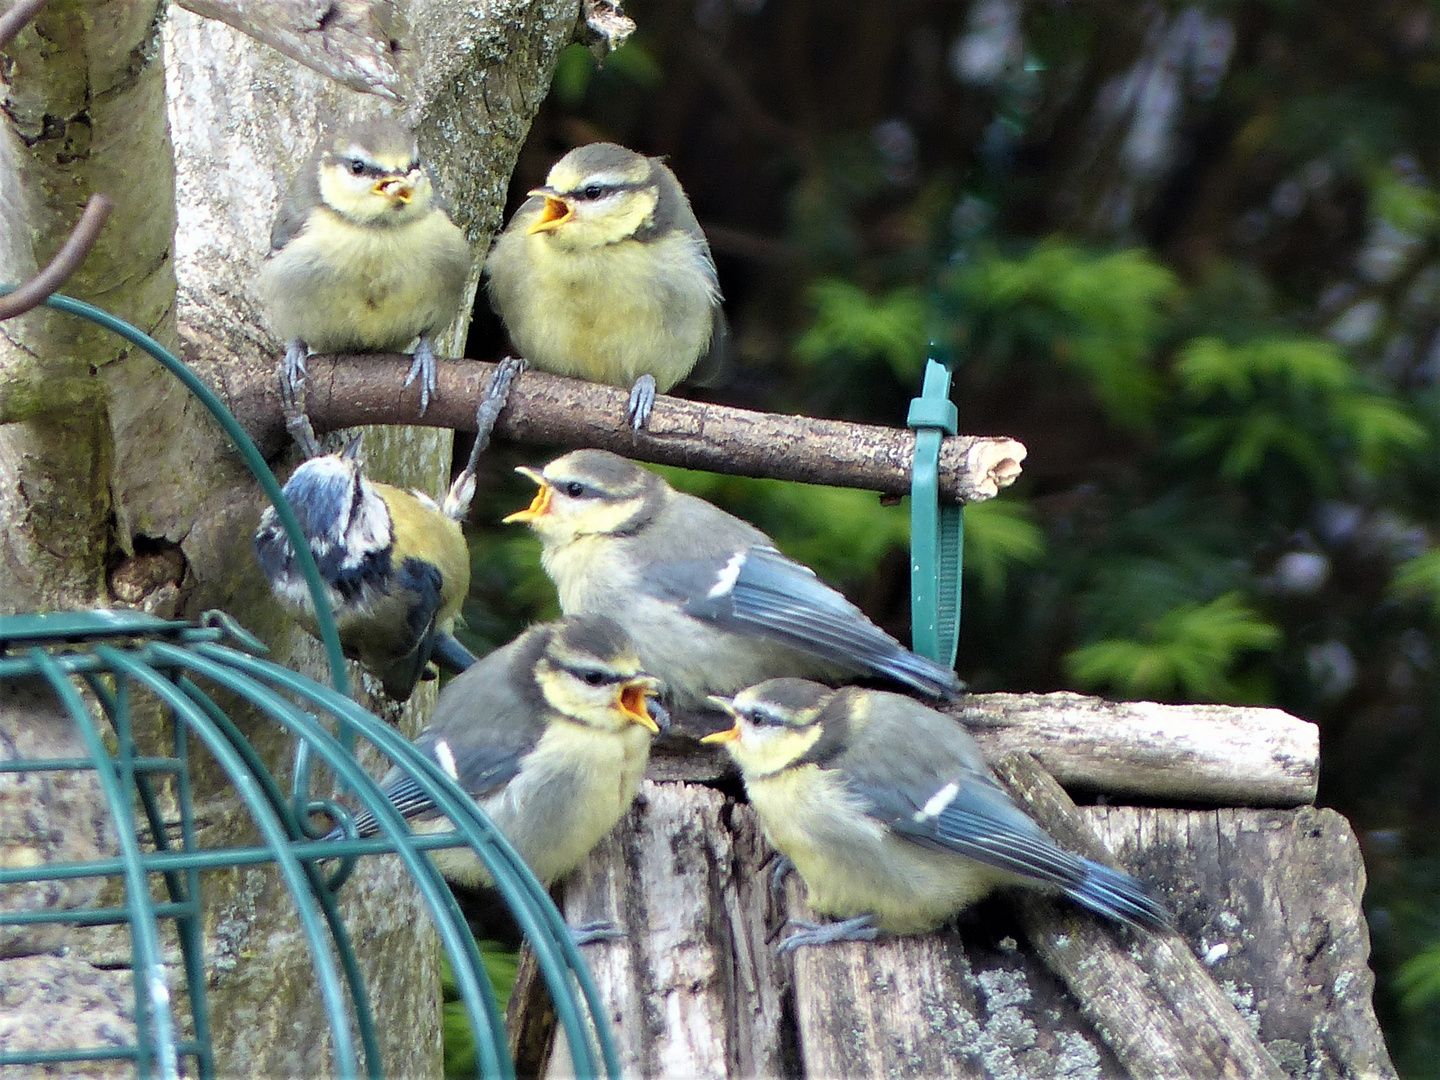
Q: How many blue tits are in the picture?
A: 6